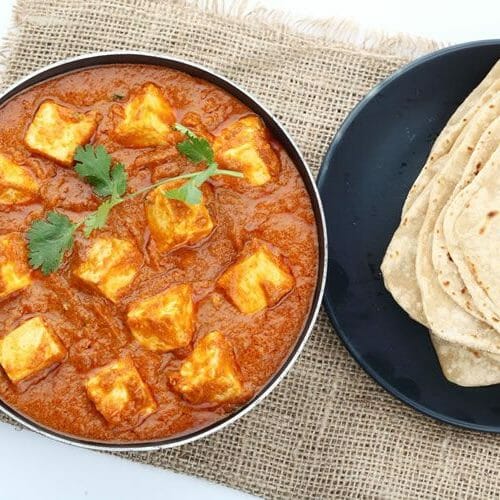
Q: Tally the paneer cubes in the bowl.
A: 12